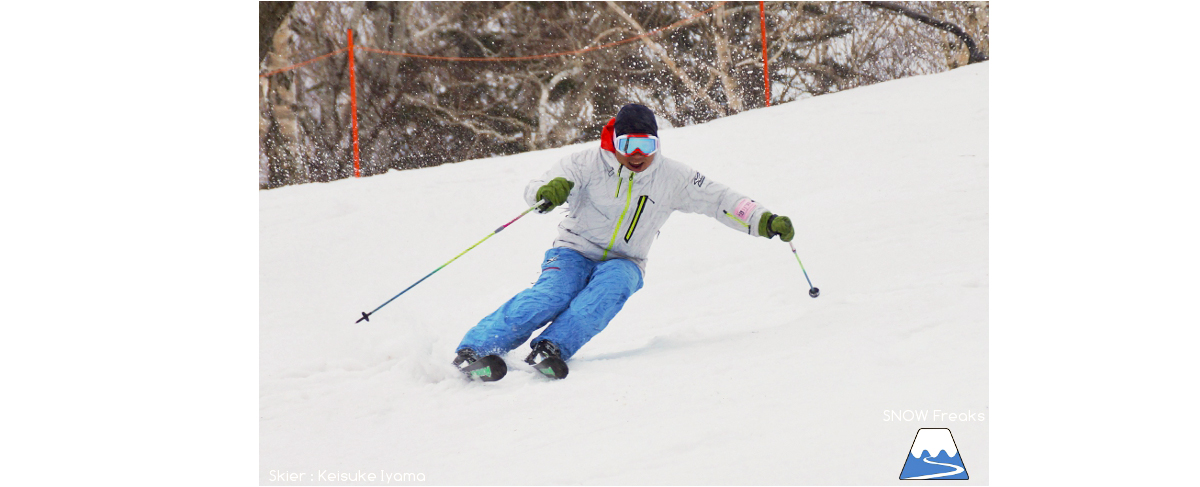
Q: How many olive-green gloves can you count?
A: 2